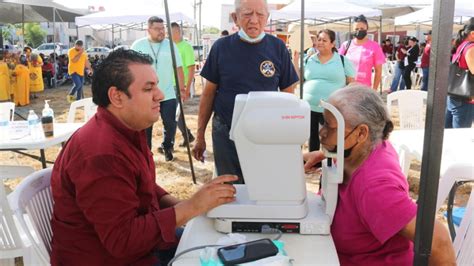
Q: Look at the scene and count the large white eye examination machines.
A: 1